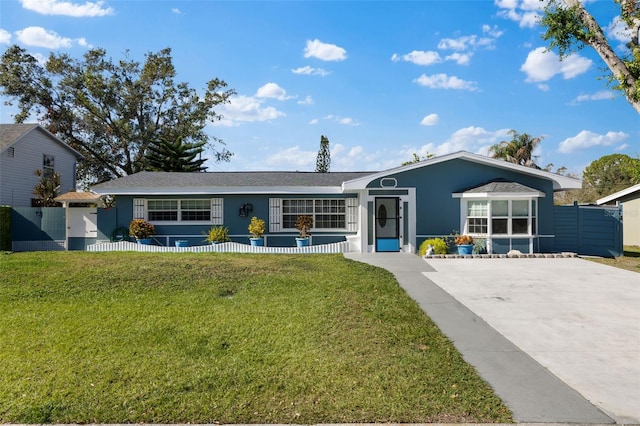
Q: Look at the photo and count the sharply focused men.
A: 0